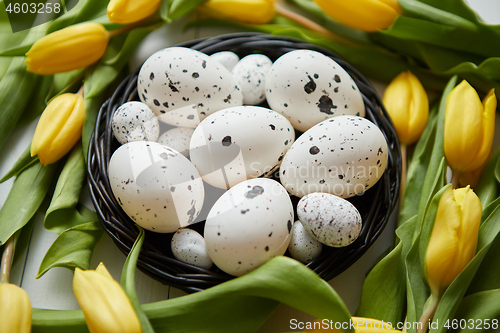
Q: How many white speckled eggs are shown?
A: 13